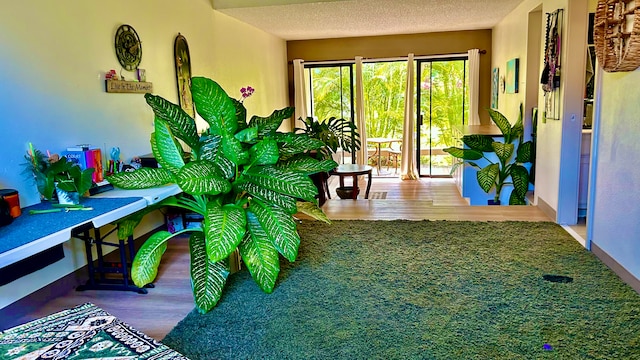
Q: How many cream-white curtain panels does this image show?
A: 4